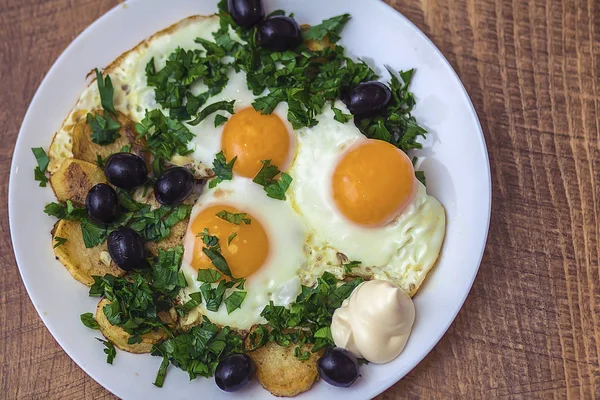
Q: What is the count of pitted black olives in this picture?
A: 9